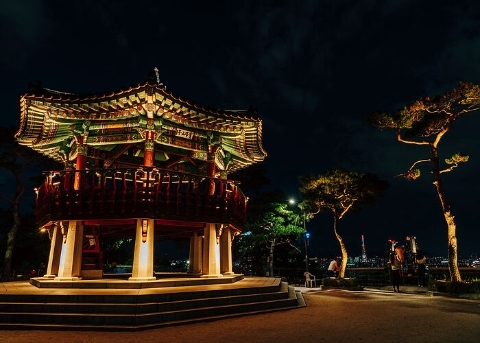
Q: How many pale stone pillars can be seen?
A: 6